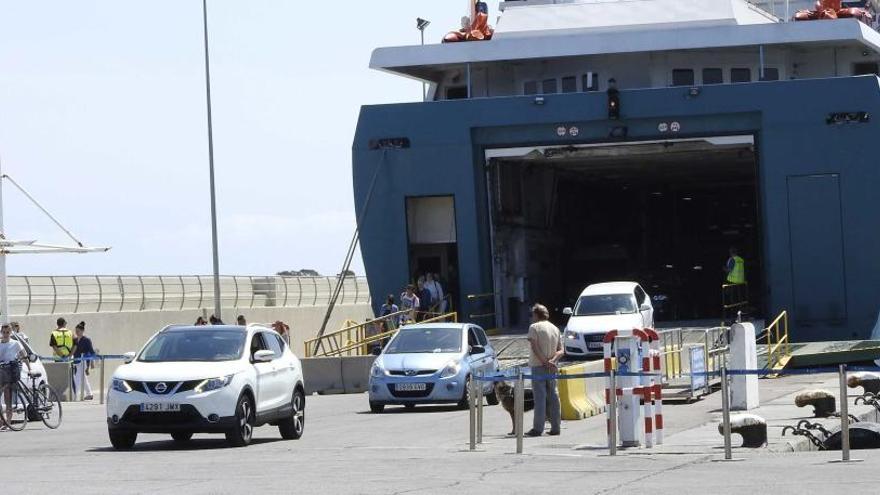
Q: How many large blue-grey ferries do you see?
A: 1